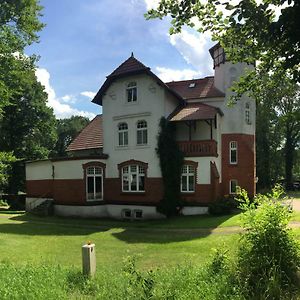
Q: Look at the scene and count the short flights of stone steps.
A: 1